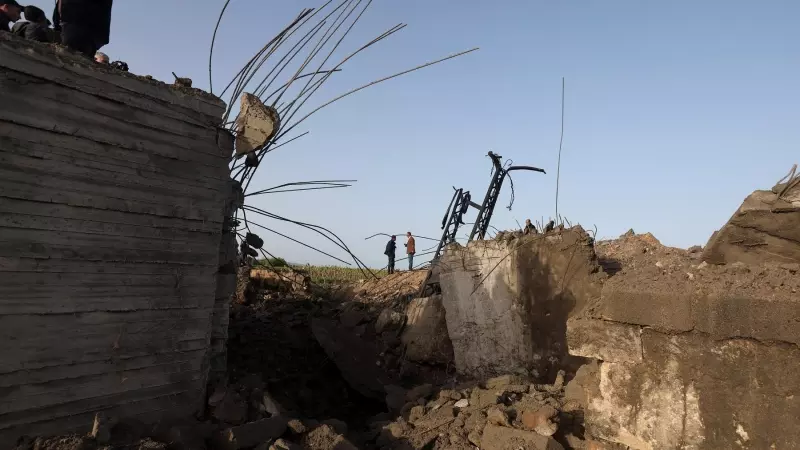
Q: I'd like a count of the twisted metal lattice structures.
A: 2